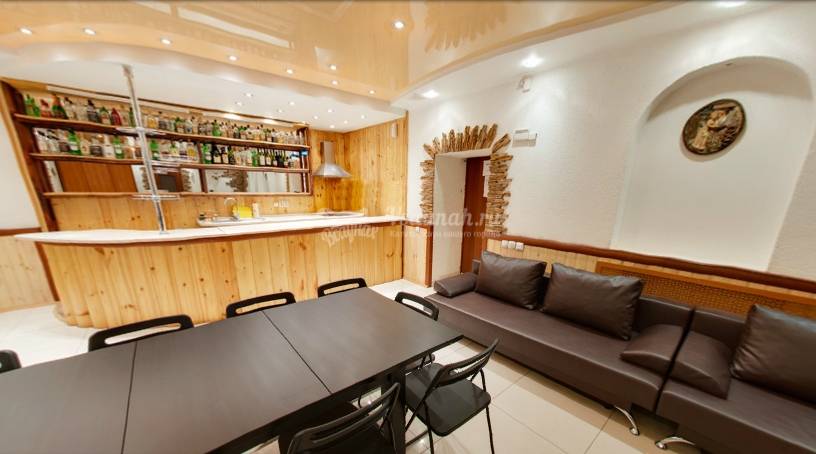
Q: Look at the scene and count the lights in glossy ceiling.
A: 9